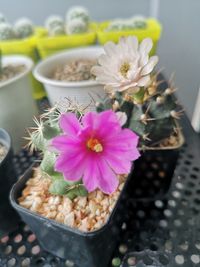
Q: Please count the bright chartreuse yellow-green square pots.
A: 3